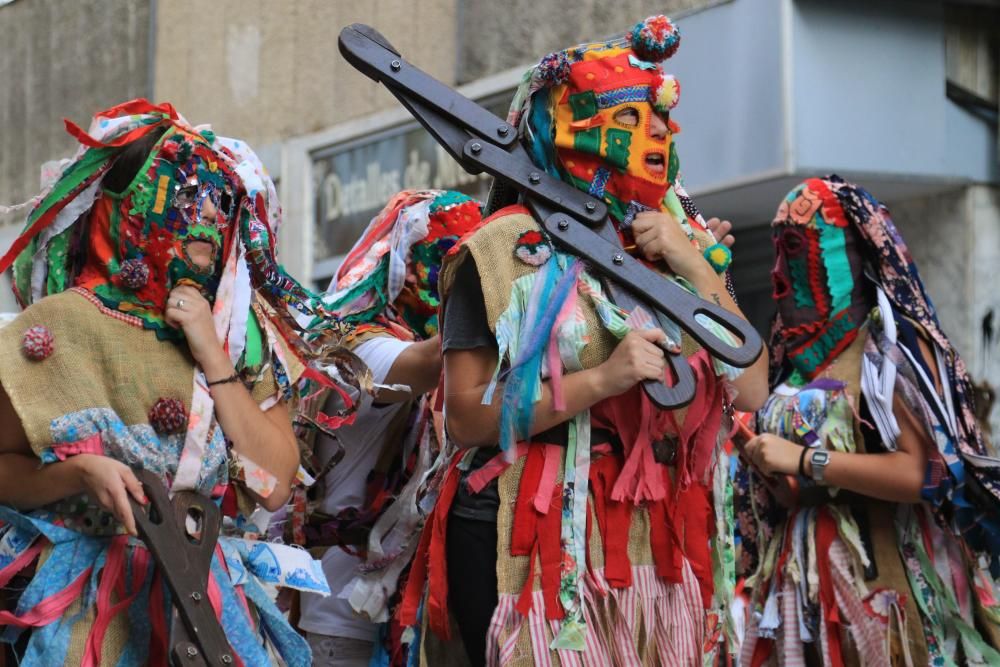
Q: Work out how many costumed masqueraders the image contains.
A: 4